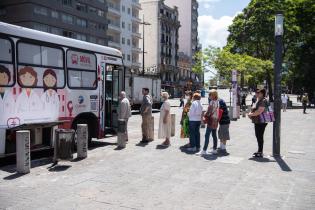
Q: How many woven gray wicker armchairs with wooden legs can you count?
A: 0